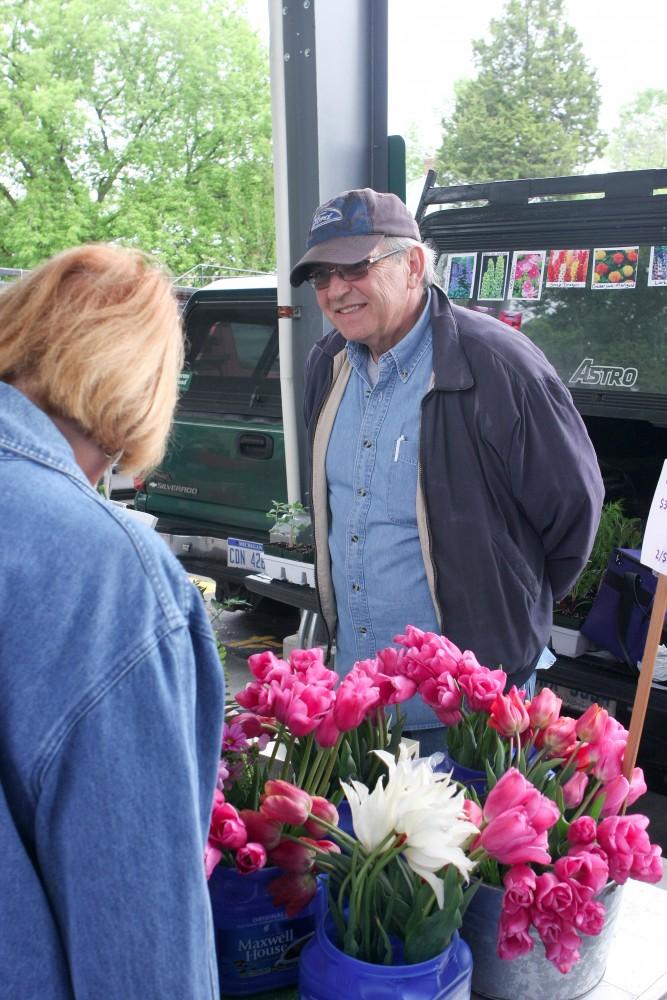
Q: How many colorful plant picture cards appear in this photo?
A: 6